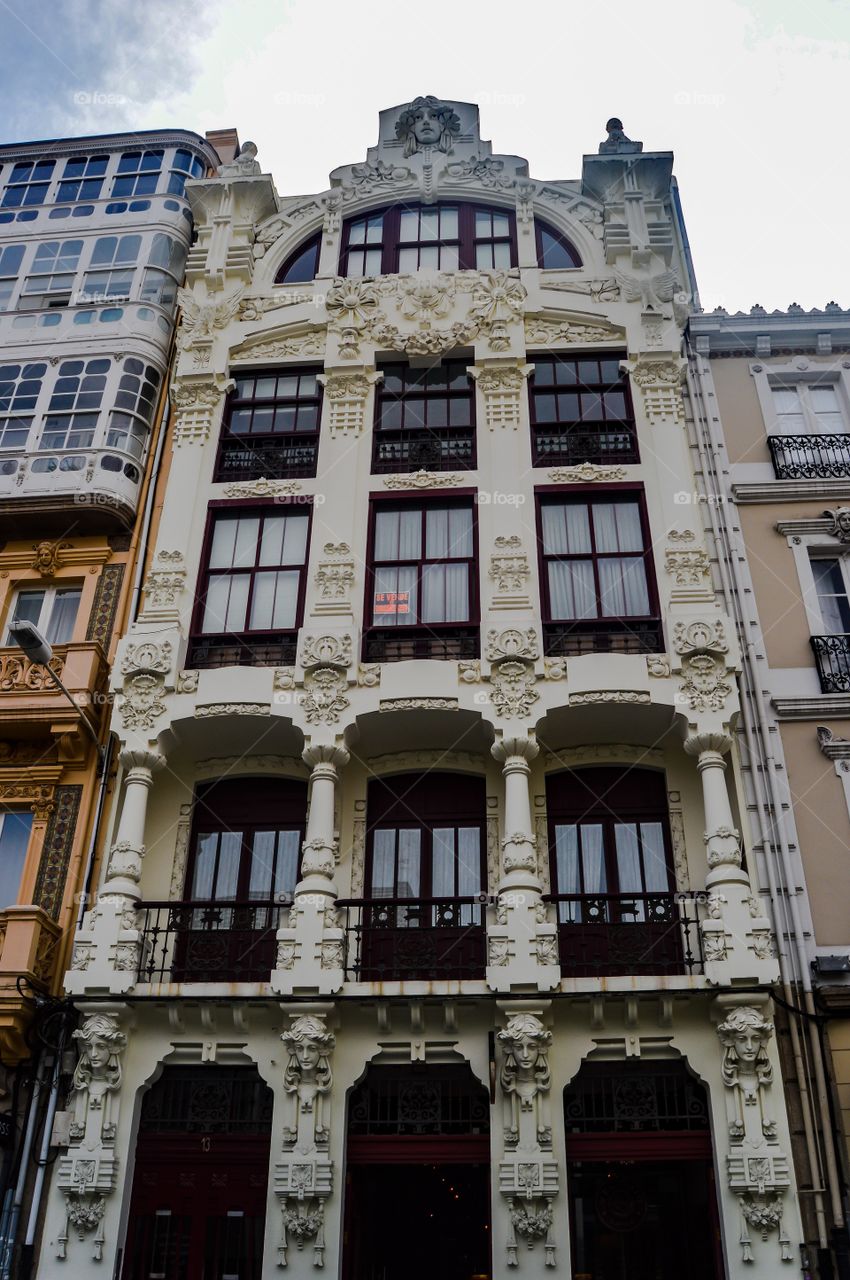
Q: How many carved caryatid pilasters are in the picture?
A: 4